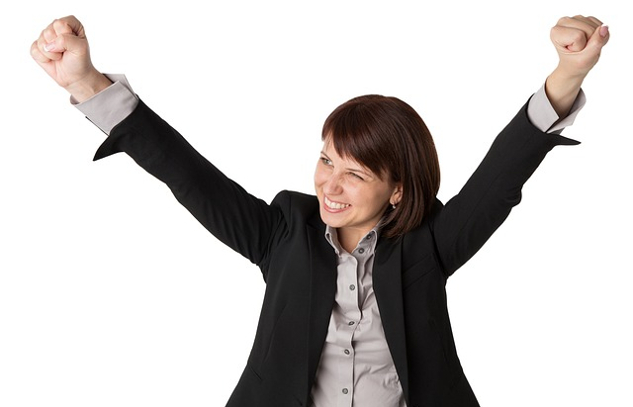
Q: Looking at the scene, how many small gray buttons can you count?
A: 6